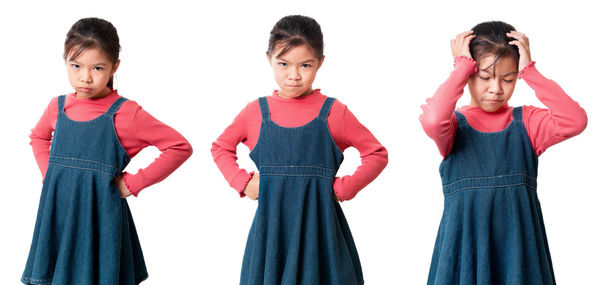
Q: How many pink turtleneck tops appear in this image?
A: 3